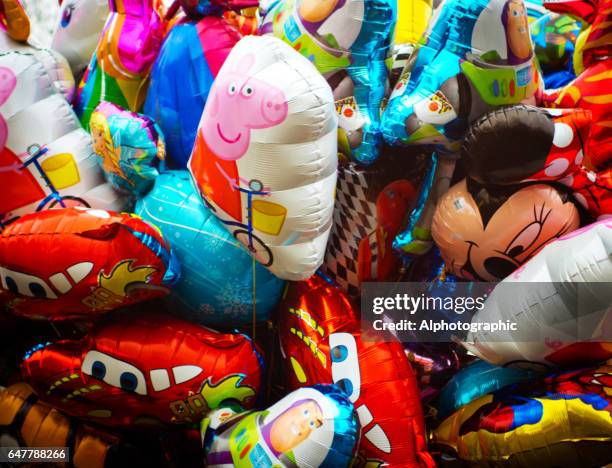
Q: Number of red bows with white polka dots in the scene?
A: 1